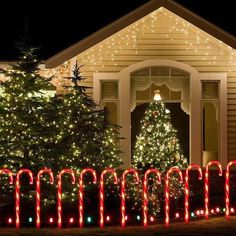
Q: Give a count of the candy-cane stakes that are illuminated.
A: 12